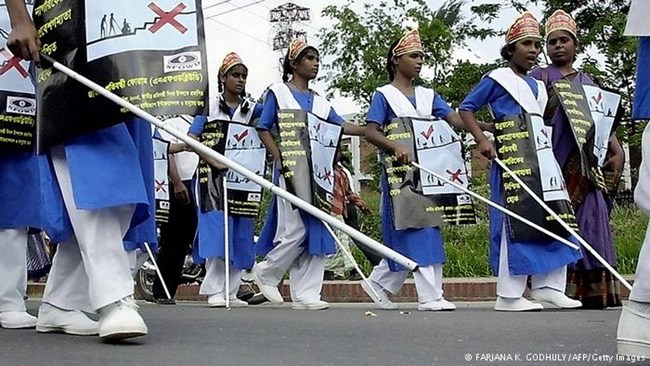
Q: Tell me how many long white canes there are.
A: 6